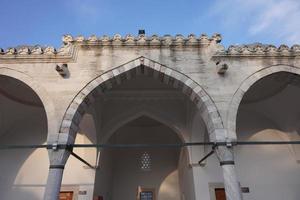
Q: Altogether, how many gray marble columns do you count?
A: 2